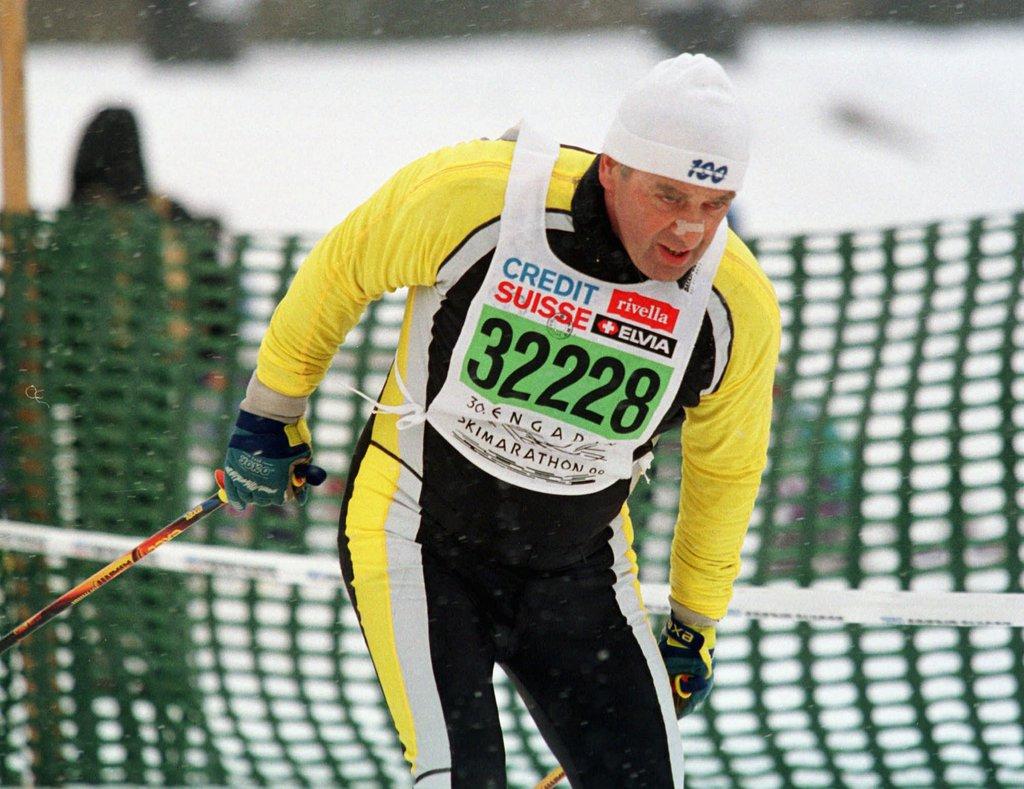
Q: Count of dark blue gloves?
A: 2